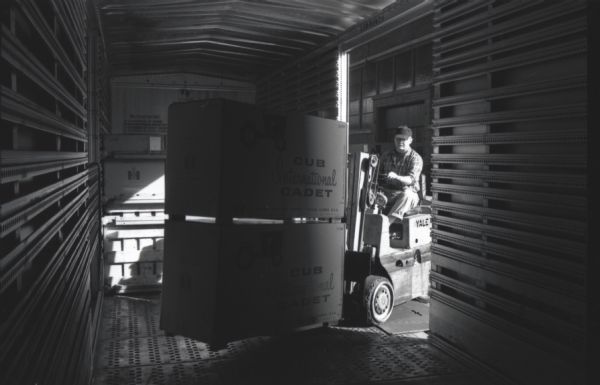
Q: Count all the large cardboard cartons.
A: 2